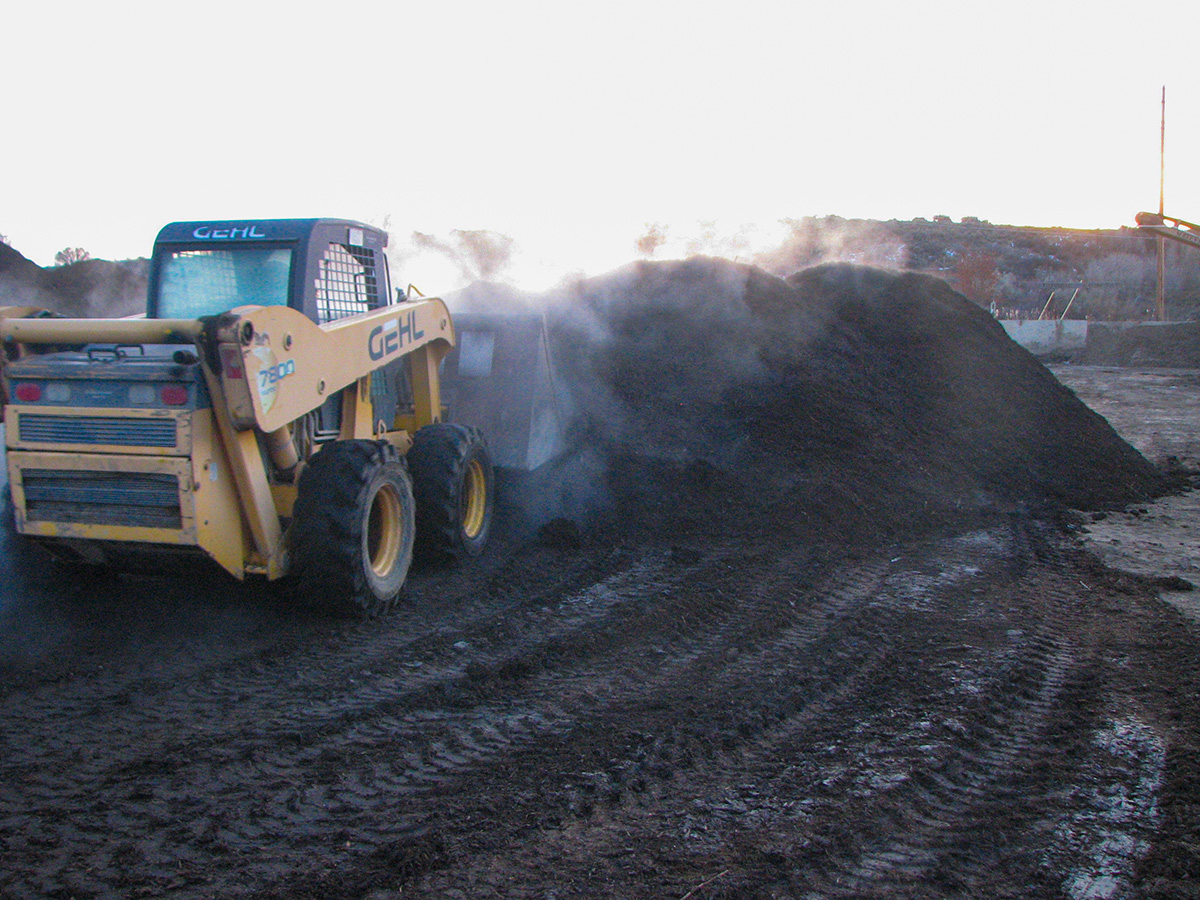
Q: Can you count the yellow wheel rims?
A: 2